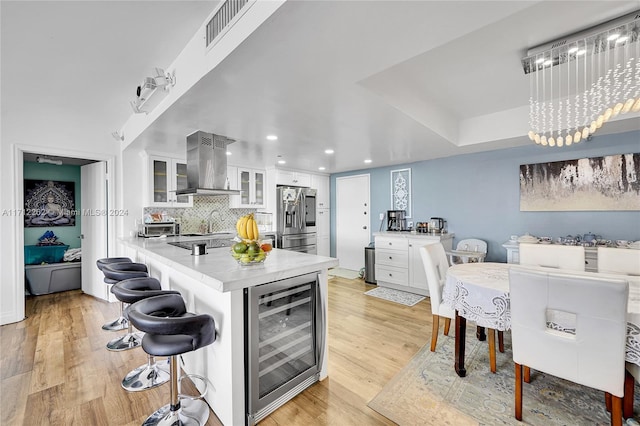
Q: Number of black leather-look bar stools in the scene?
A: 4